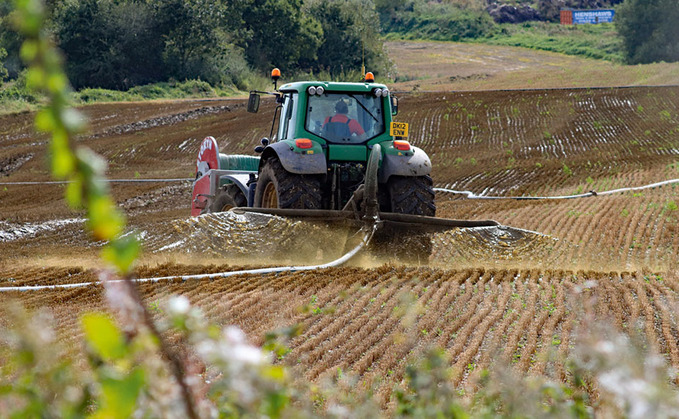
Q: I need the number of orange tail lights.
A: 2